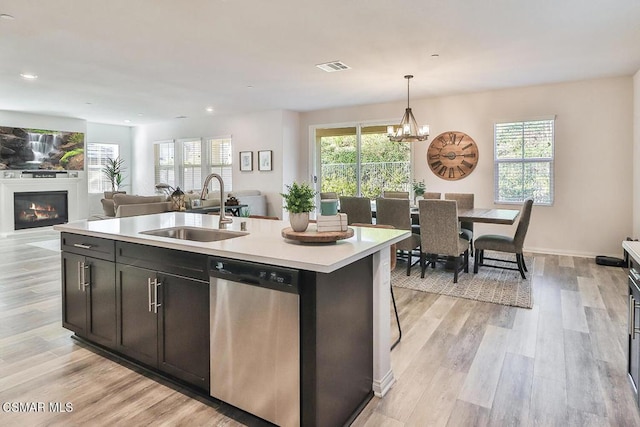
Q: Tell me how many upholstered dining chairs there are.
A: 8